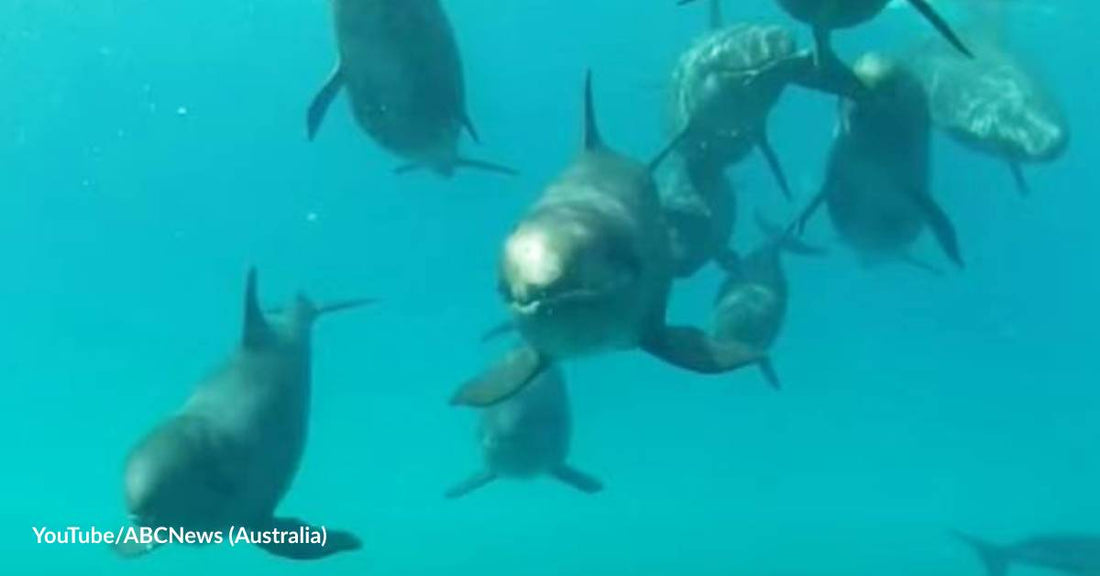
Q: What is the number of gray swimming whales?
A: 11